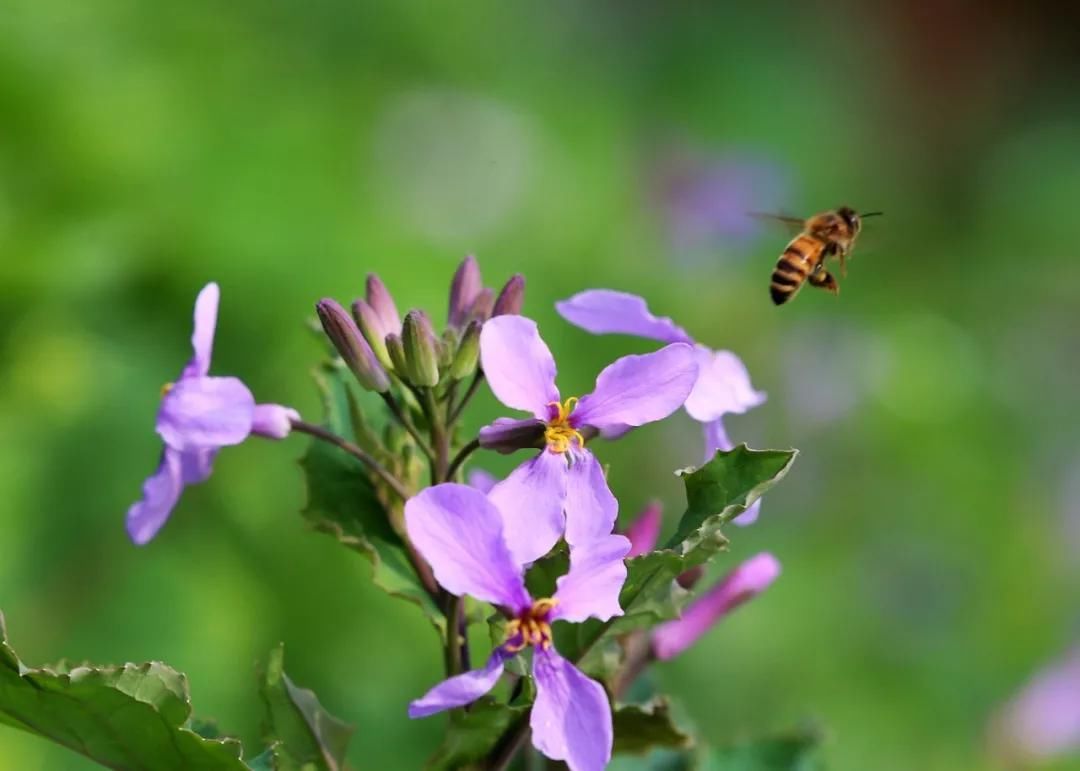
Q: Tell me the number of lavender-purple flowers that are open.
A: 4